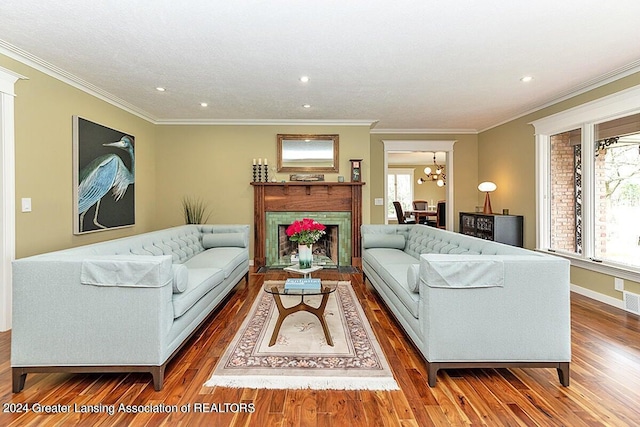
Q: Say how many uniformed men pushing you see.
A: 0